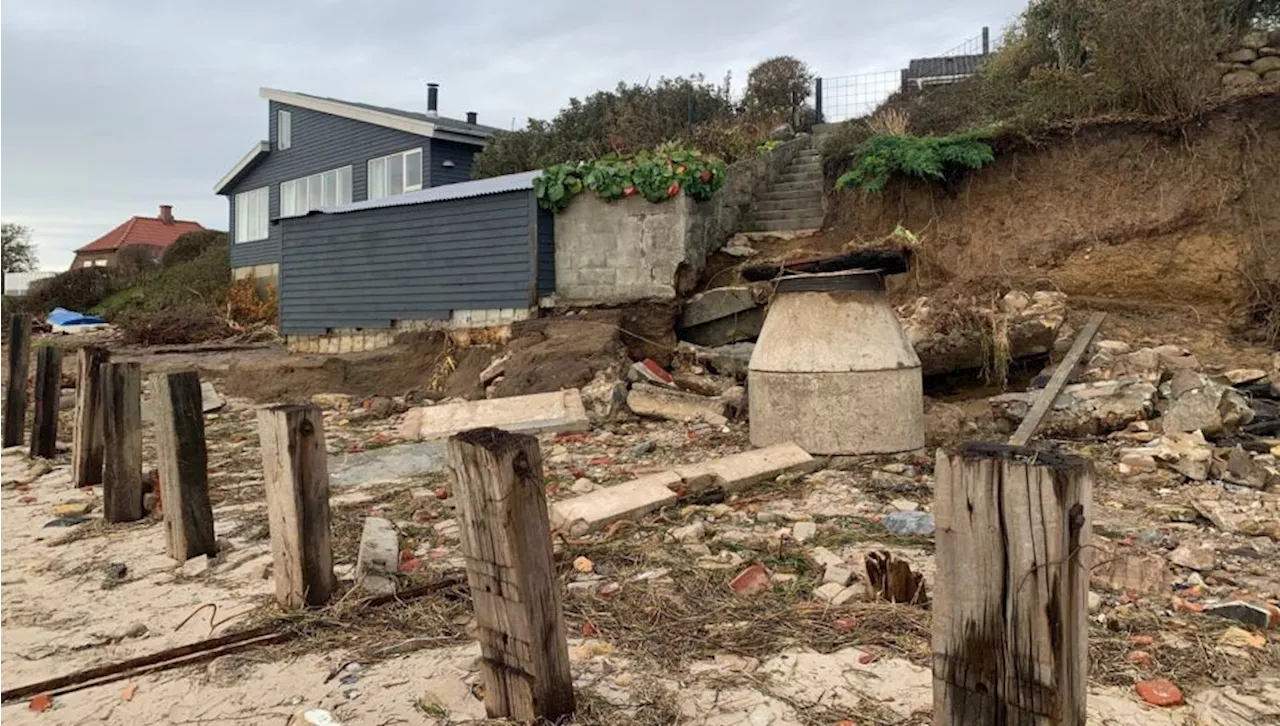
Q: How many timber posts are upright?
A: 8